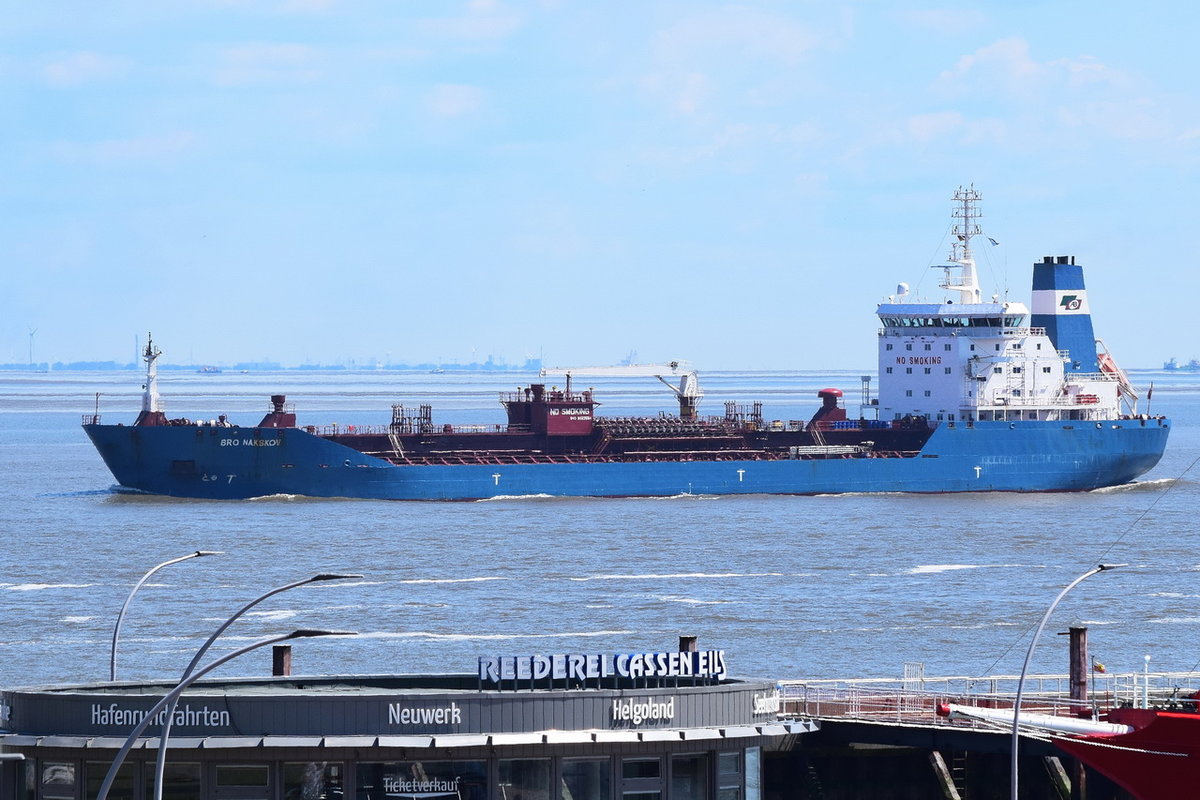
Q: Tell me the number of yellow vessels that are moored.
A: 0